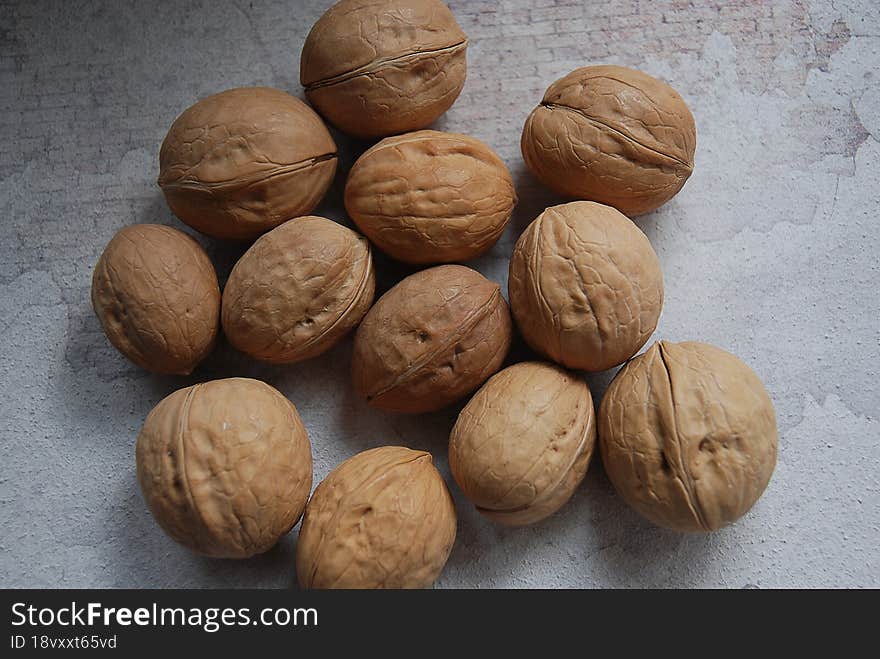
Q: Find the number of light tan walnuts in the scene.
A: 12